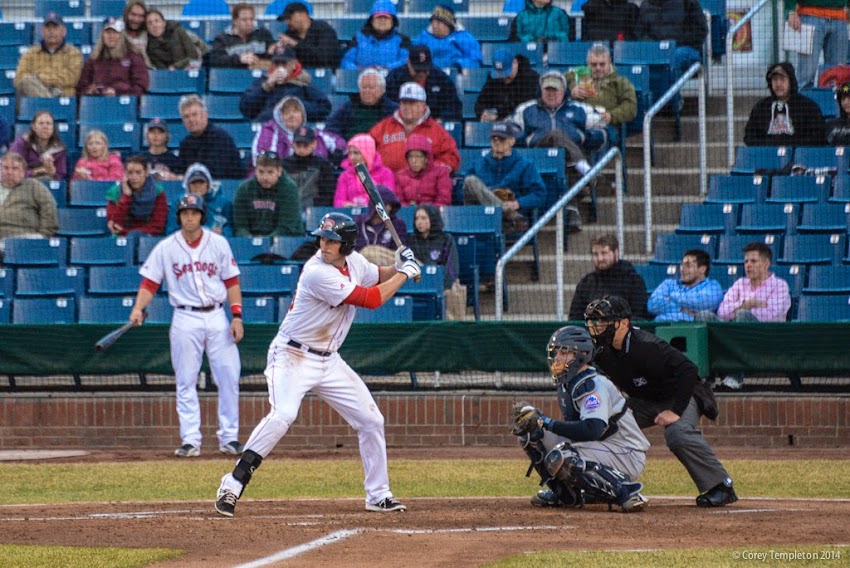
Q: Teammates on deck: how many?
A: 1